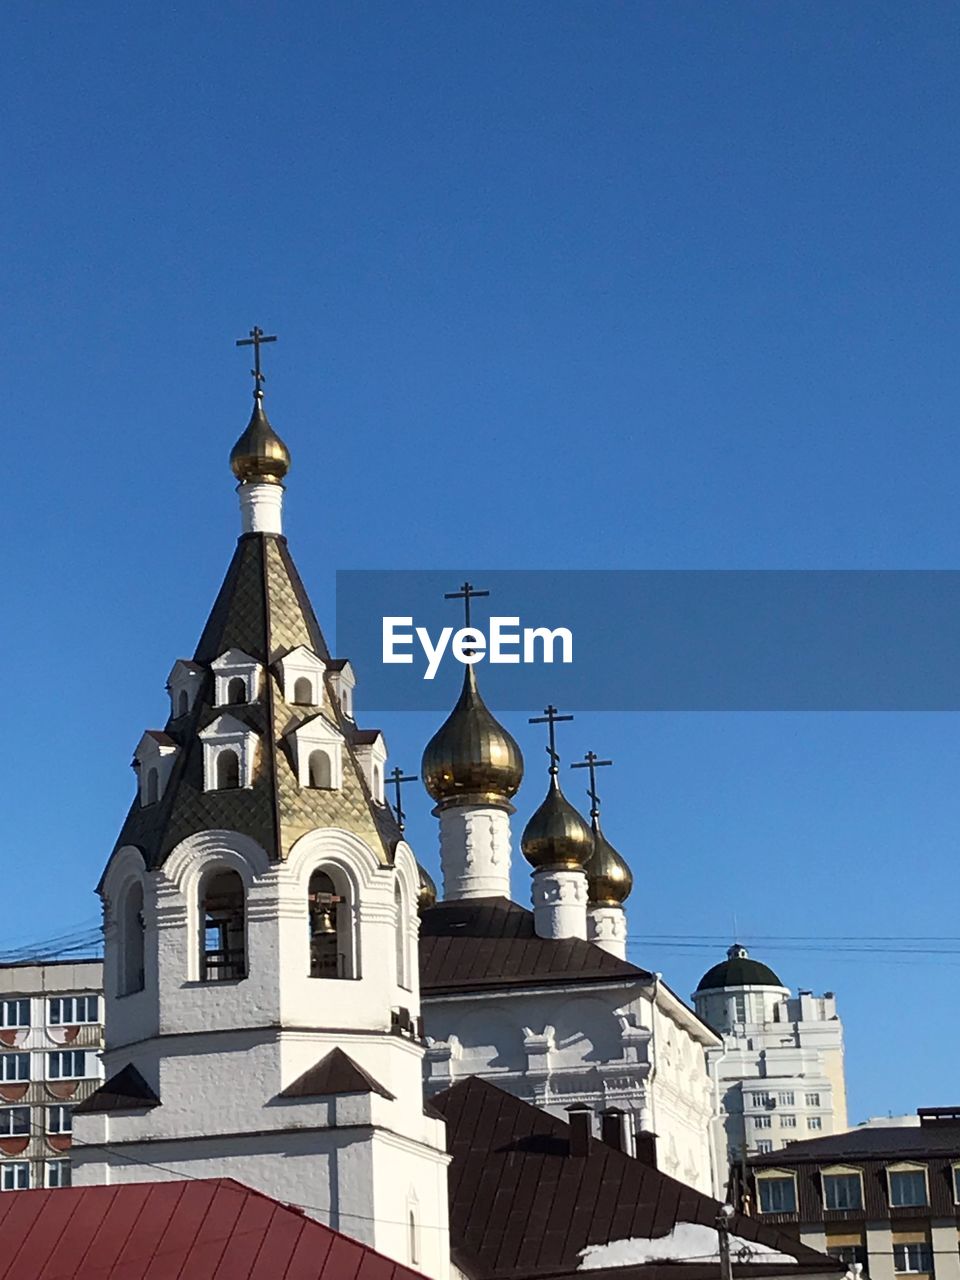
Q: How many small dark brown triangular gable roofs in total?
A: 2